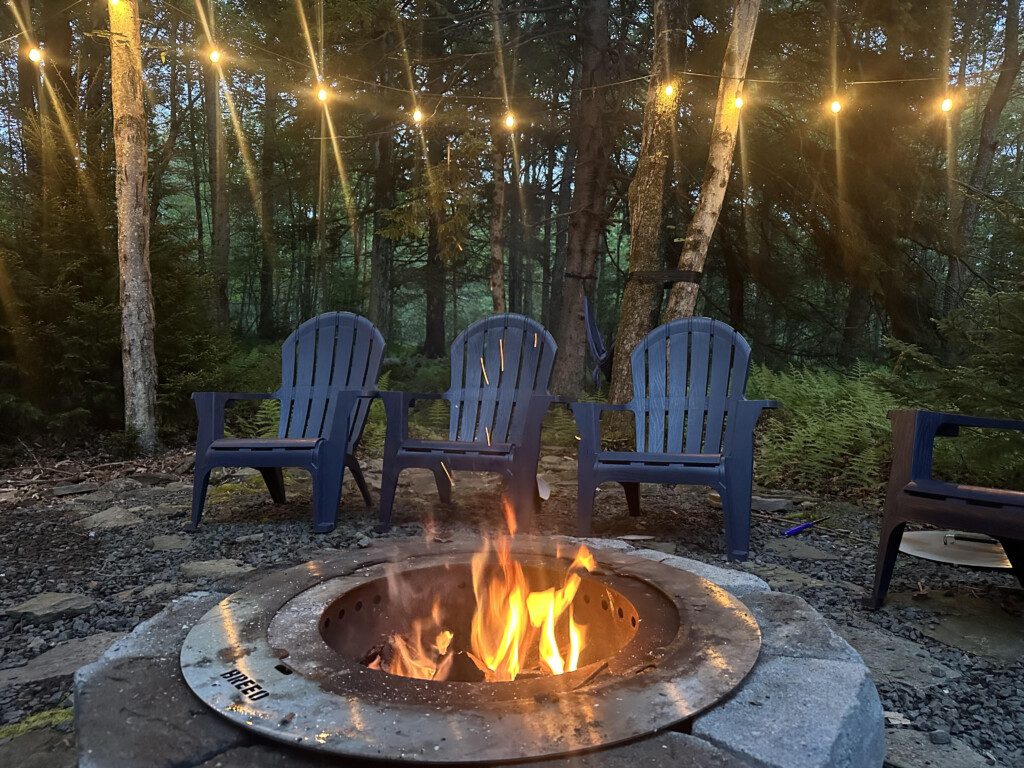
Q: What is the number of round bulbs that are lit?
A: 9